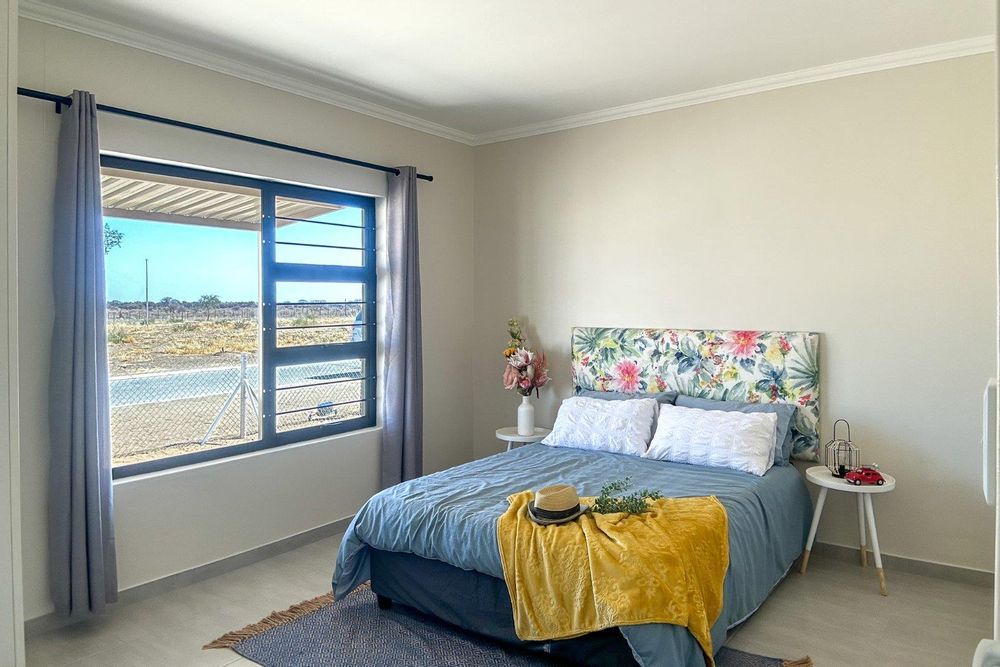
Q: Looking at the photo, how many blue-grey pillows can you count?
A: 2